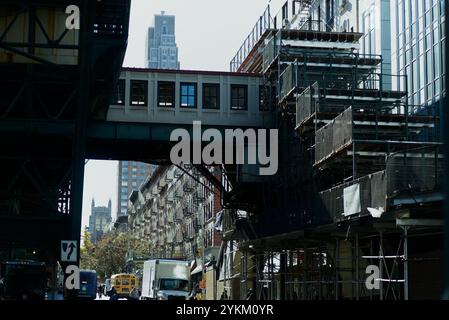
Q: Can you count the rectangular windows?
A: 7